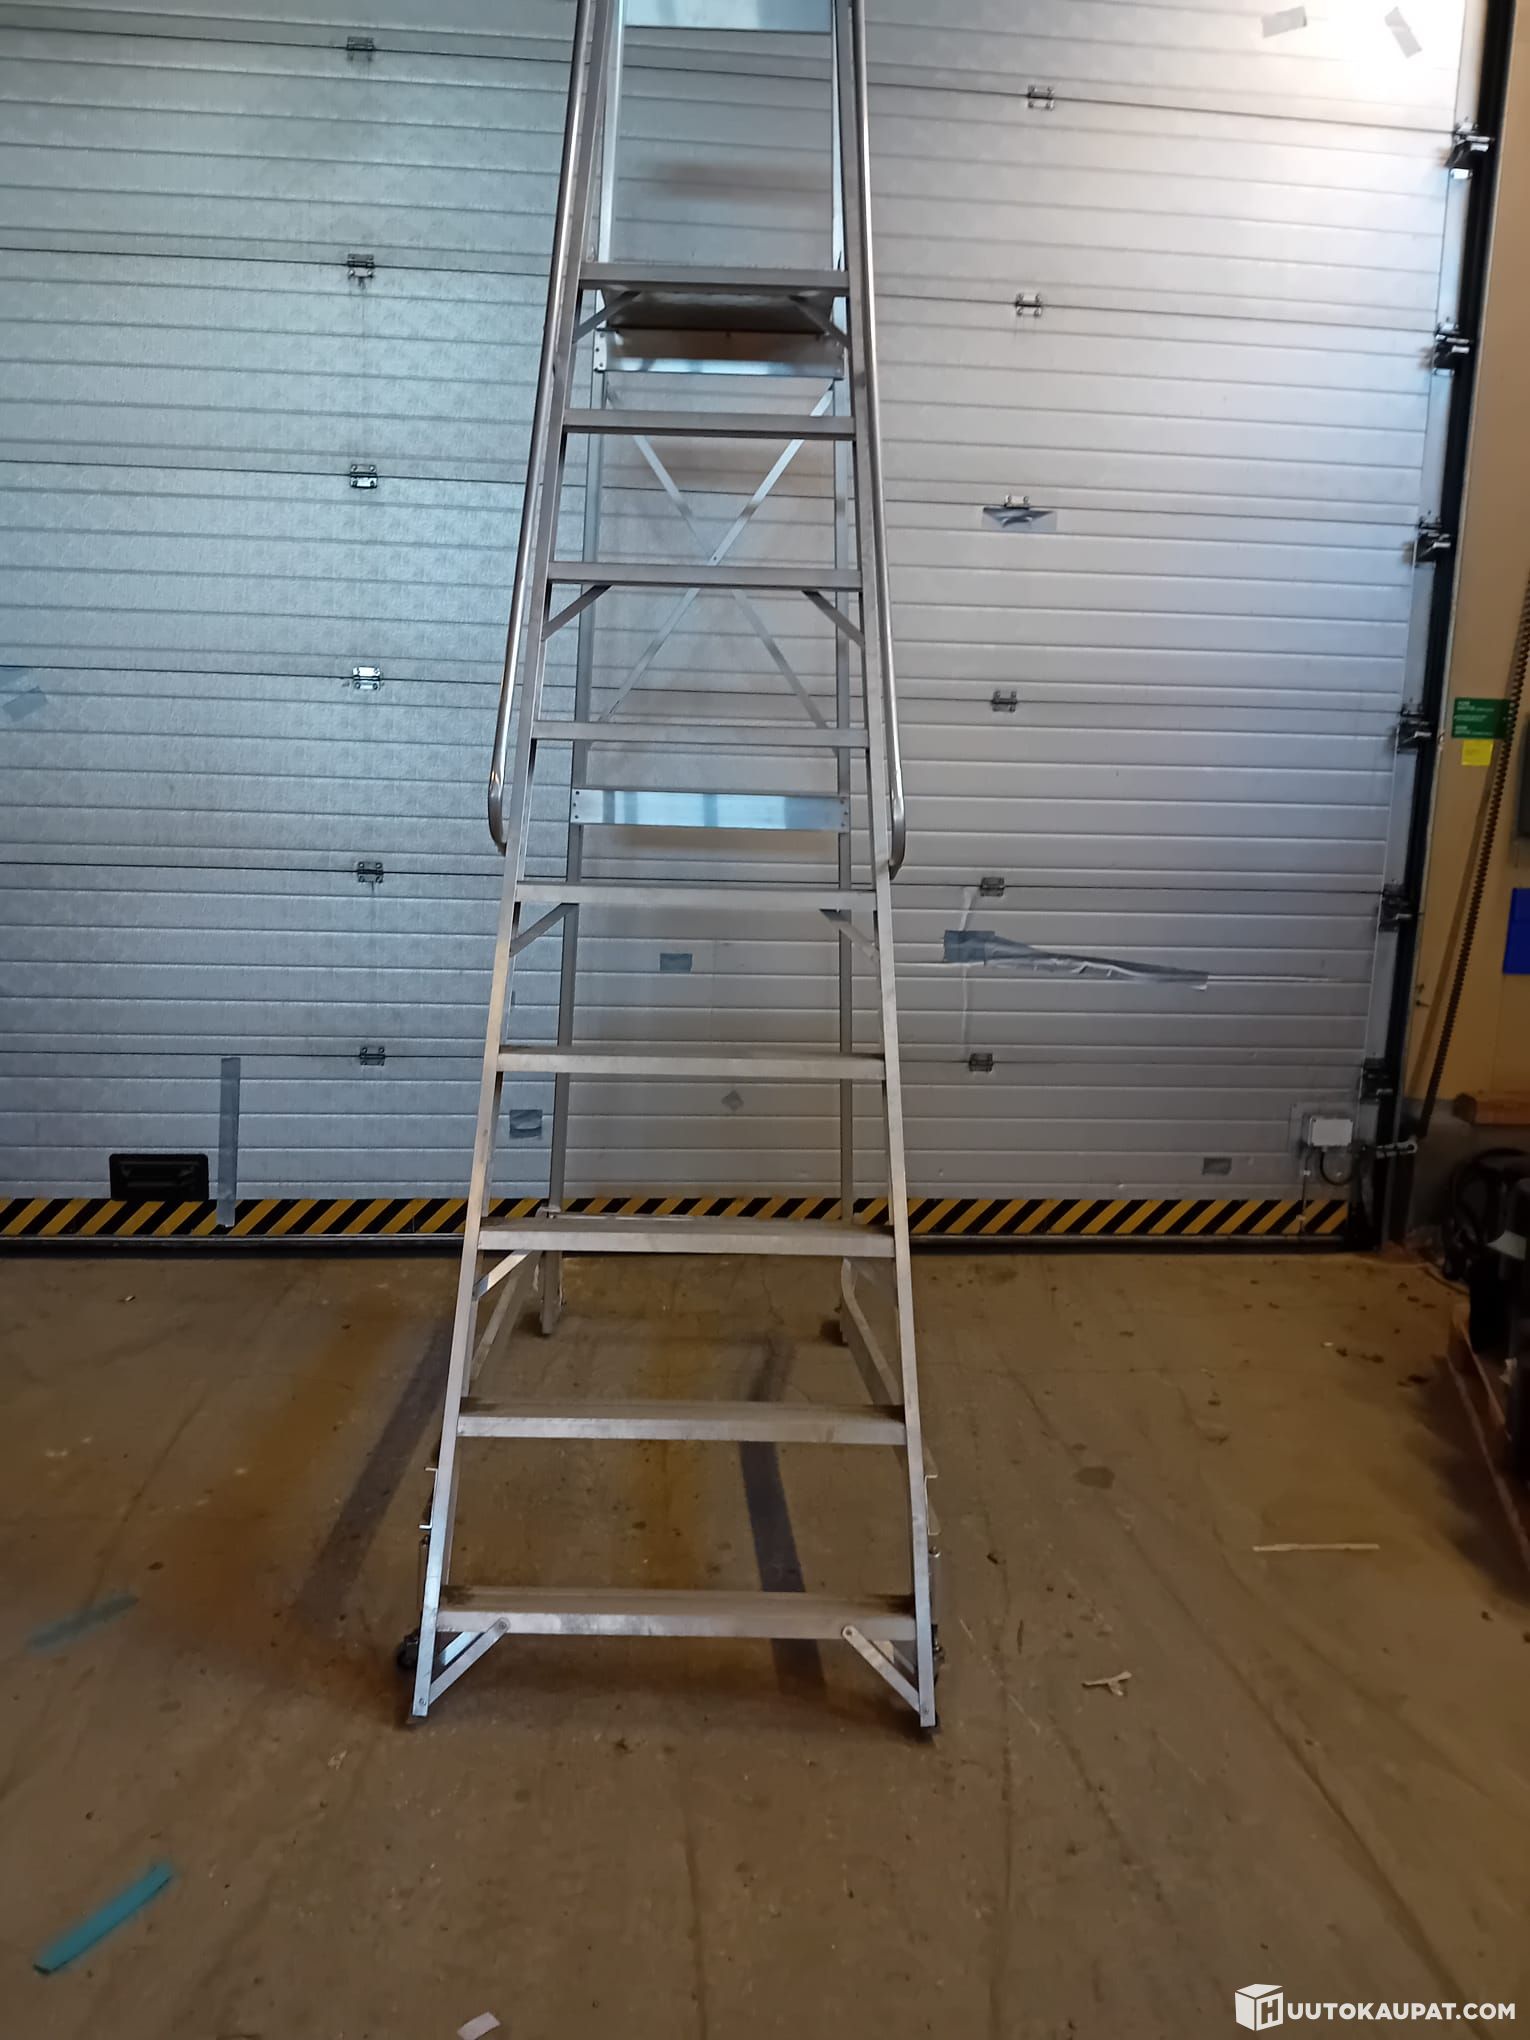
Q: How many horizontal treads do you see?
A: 9